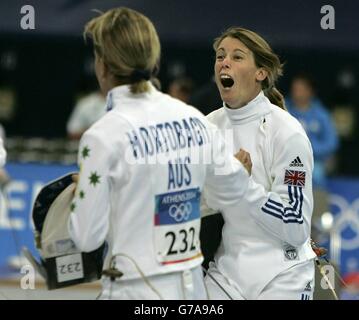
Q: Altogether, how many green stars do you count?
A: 4